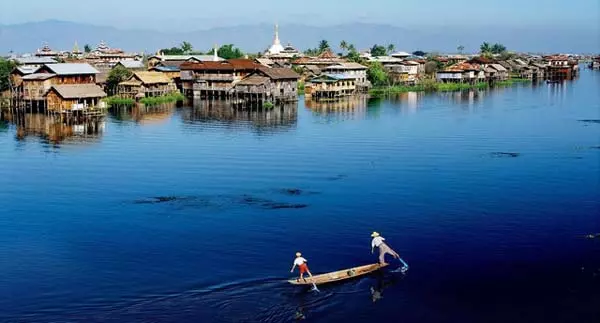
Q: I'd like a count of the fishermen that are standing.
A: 2